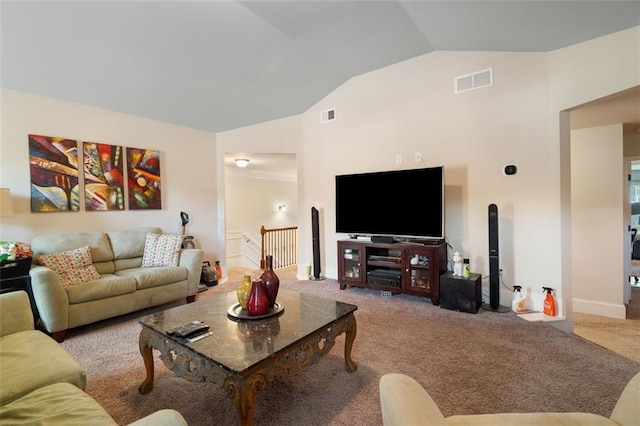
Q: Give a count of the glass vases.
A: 3